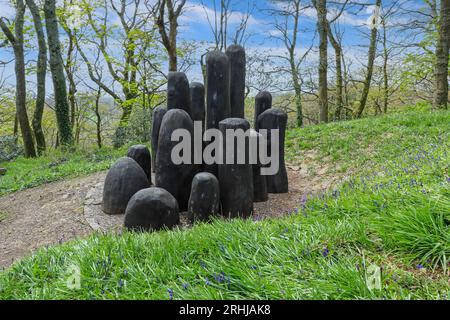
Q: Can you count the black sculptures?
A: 14